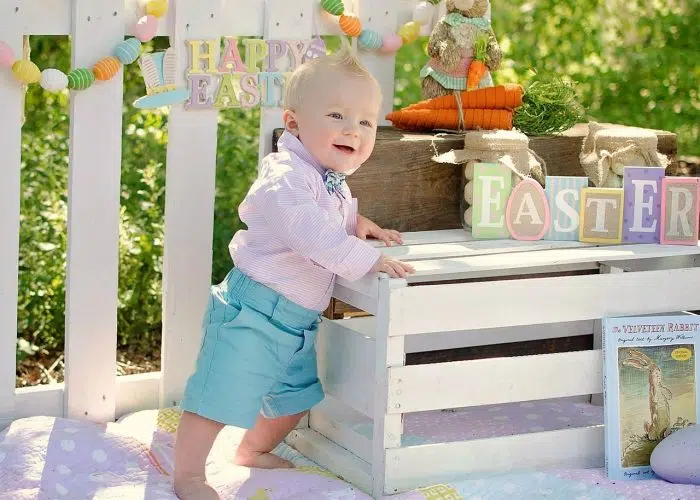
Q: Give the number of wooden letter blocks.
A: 6